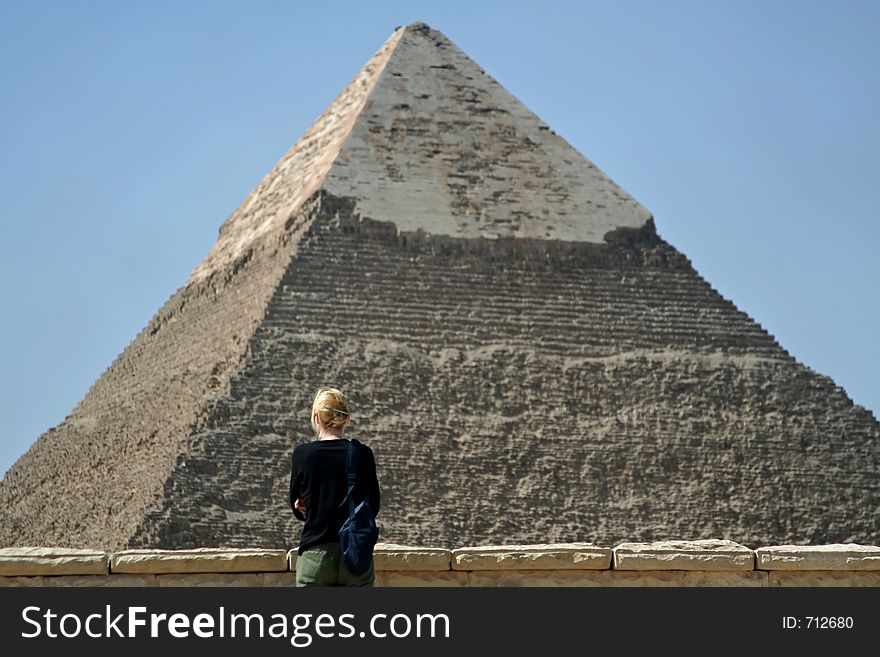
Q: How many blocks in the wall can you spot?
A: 6